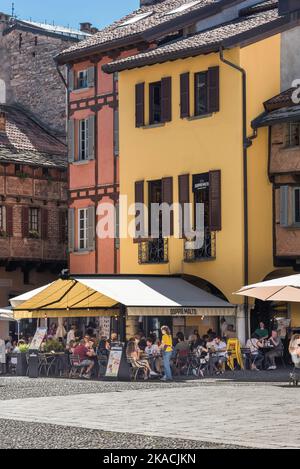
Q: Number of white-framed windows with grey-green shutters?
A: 3